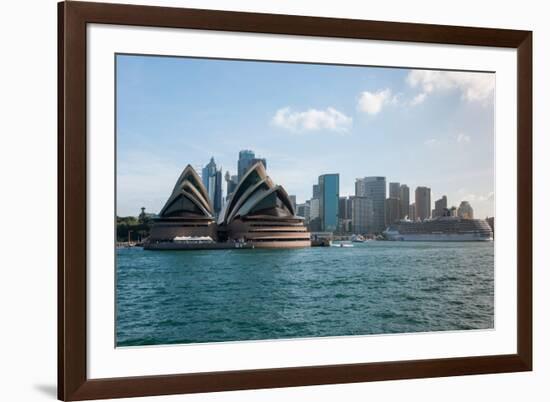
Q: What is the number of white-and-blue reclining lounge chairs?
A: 0